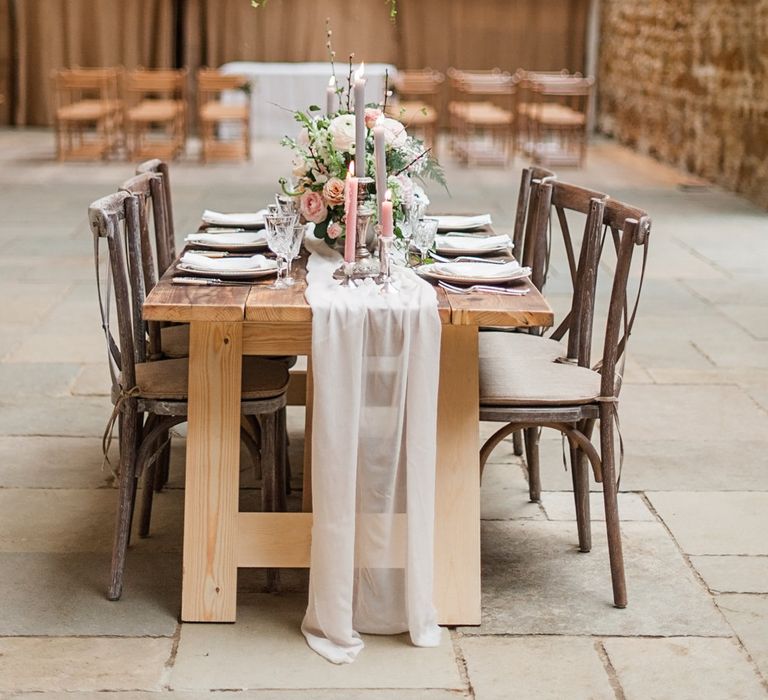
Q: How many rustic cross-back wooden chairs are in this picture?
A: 6